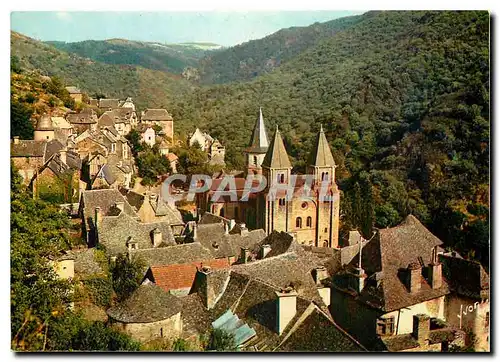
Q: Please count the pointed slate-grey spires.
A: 3